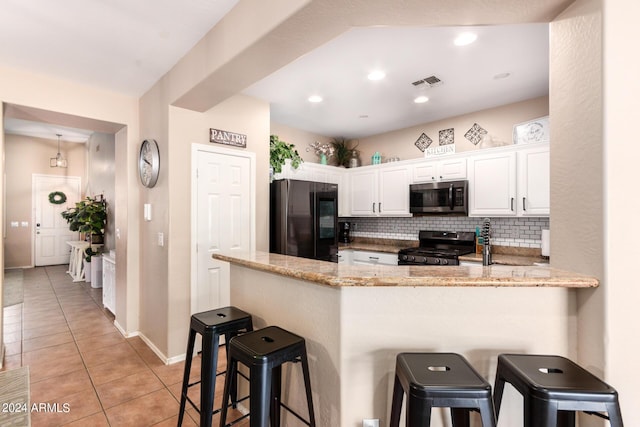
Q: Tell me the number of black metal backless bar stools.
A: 4